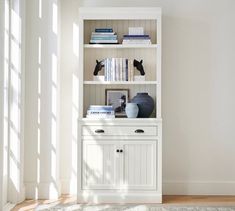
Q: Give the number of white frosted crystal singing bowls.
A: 0